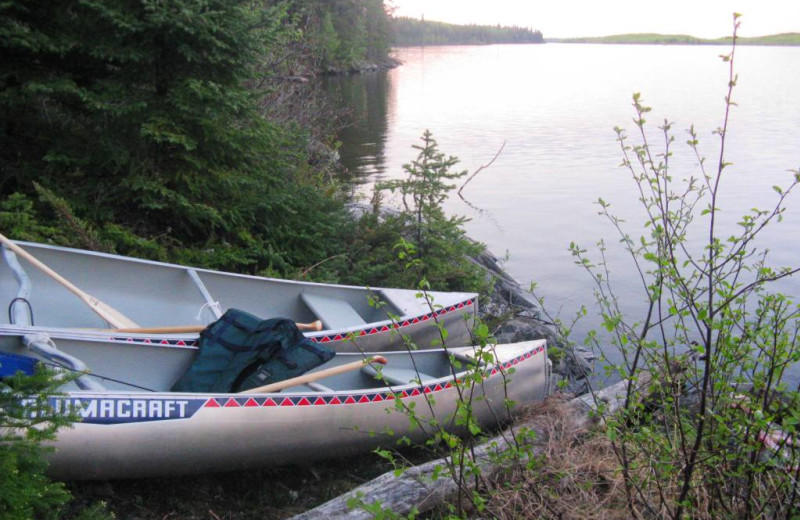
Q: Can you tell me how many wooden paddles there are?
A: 3